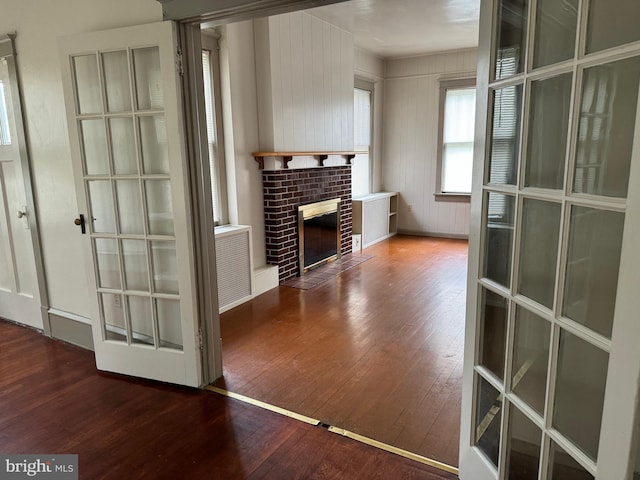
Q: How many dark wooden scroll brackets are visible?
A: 4